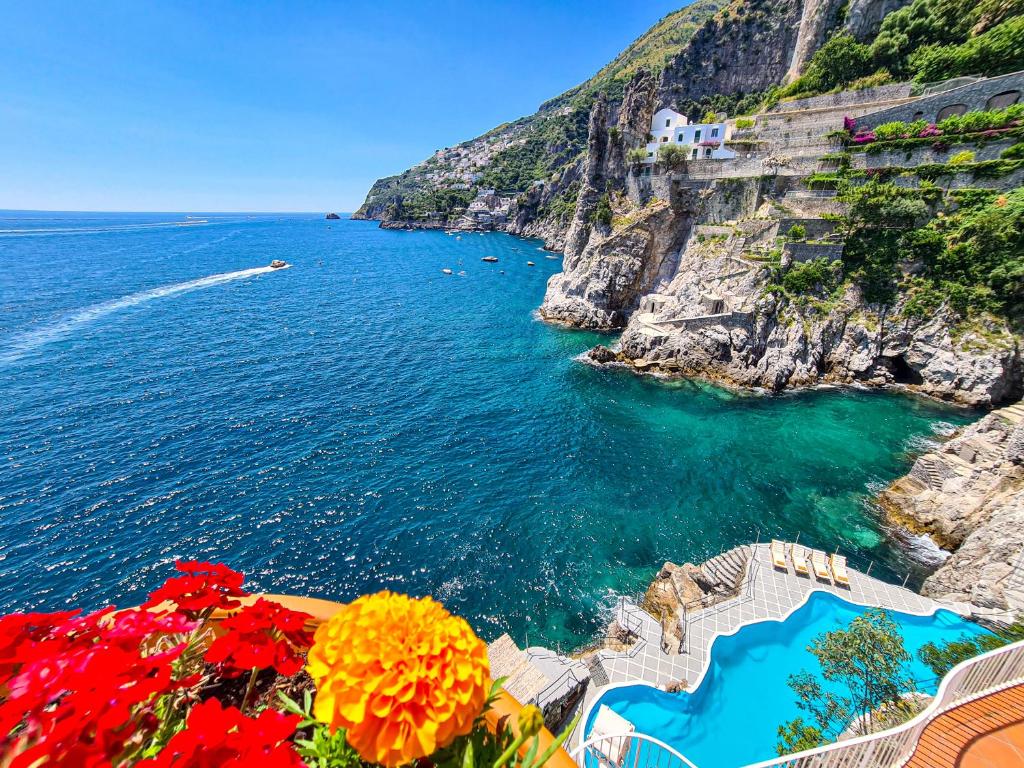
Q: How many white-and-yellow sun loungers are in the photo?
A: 4